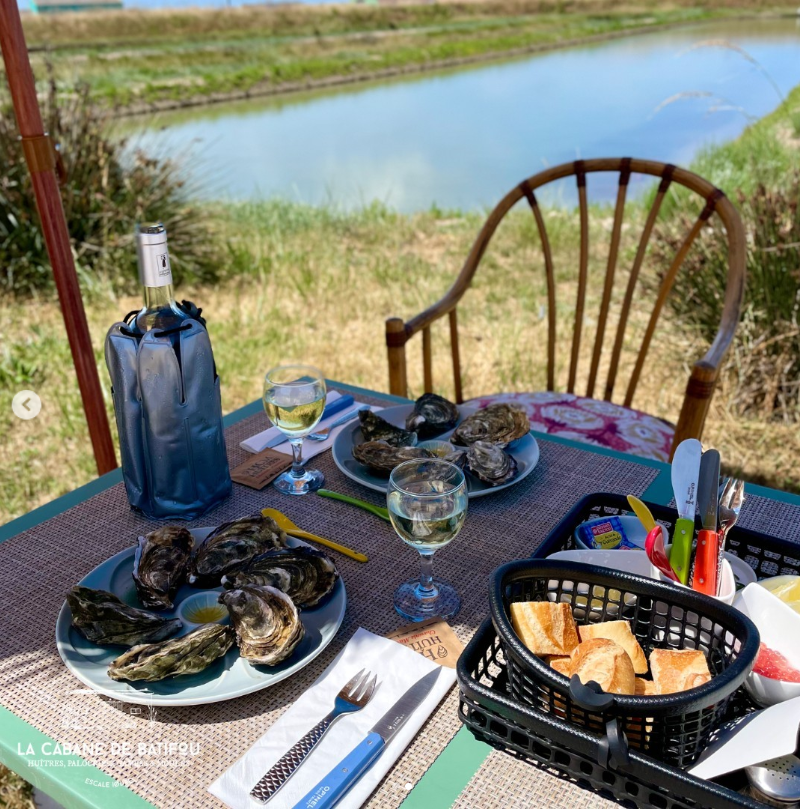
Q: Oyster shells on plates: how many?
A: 12